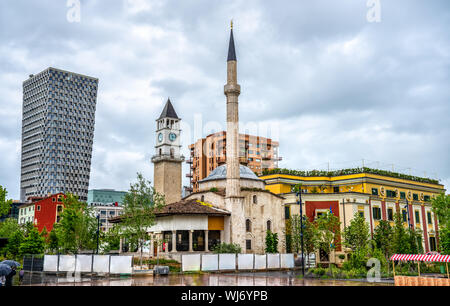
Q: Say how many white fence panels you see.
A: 12